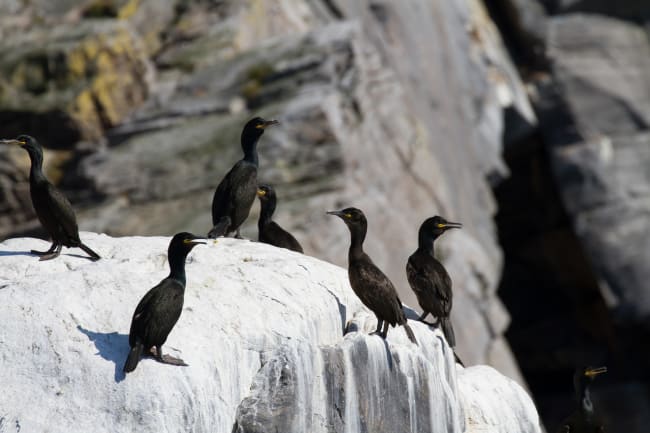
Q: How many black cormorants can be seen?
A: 7